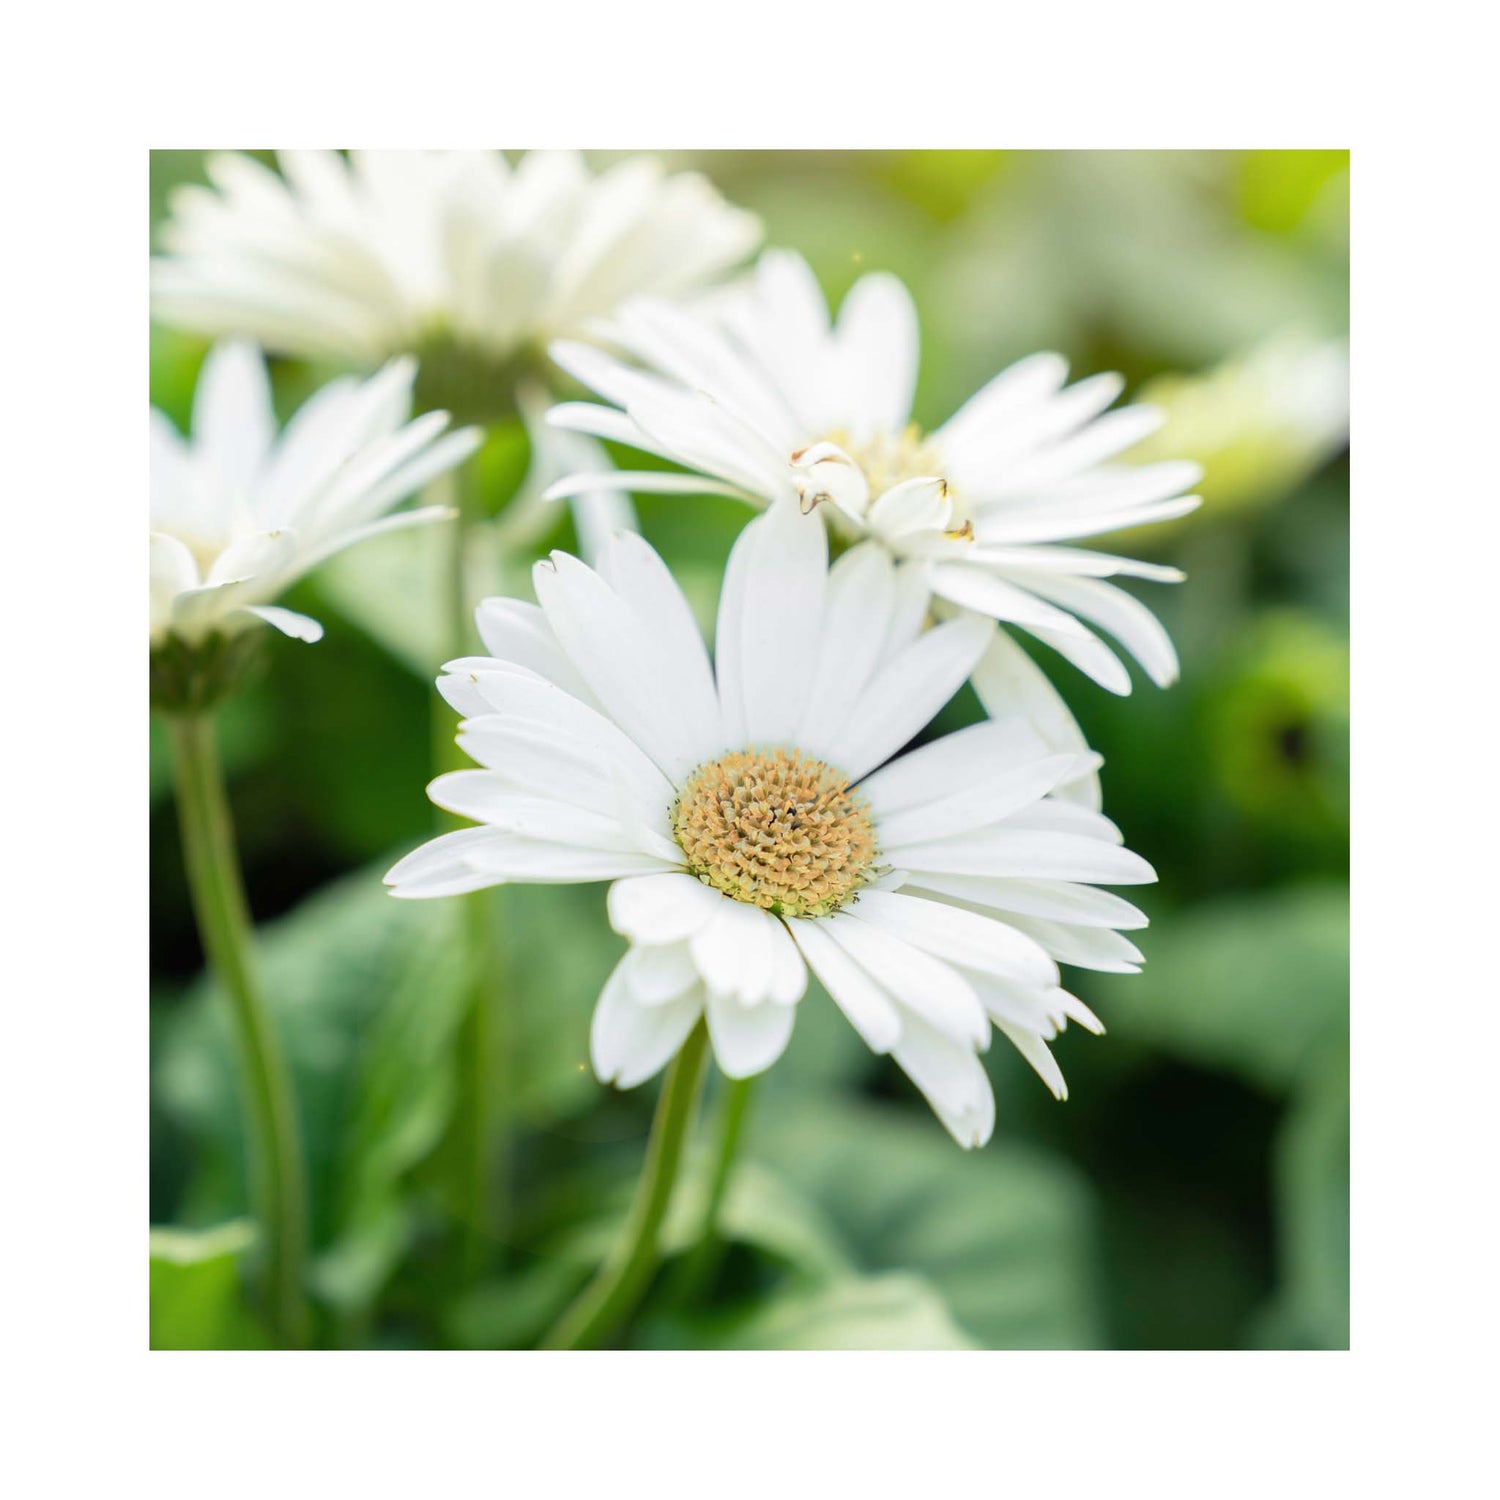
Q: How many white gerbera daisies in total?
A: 4